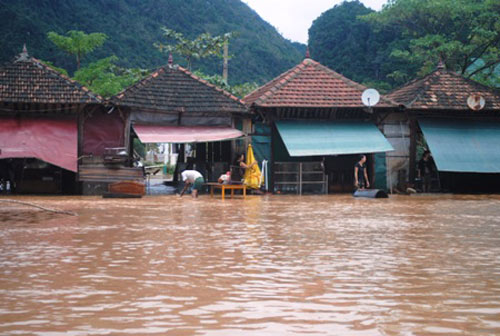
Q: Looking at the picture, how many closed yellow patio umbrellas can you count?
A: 1